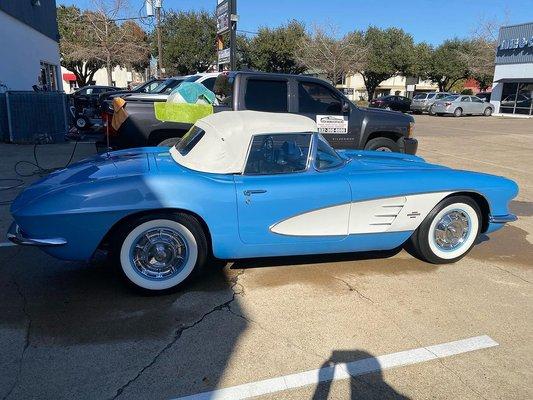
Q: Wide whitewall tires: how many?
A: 2